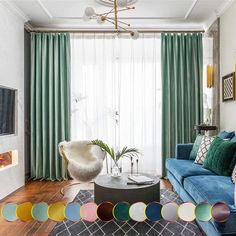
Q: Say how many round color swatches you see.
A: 14